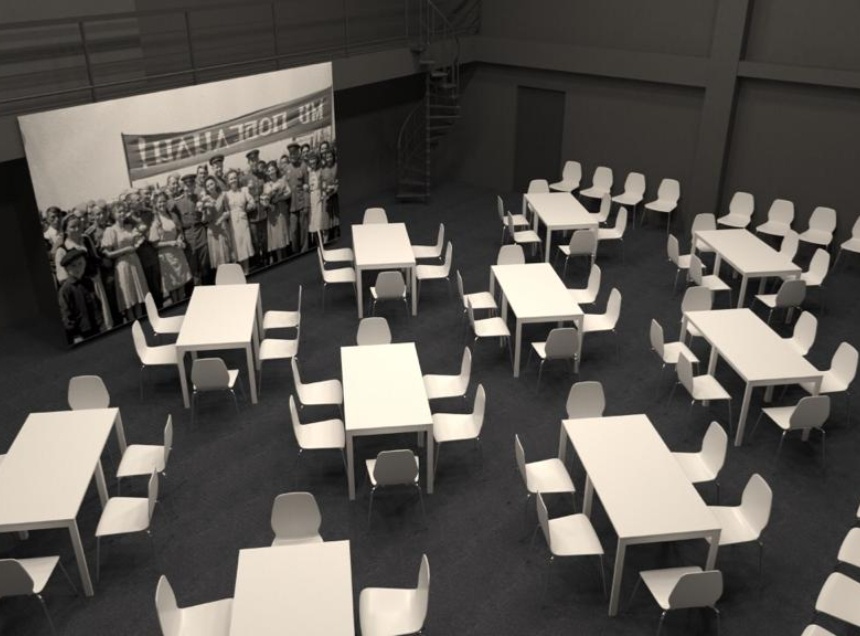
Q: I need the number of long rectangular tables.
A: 10